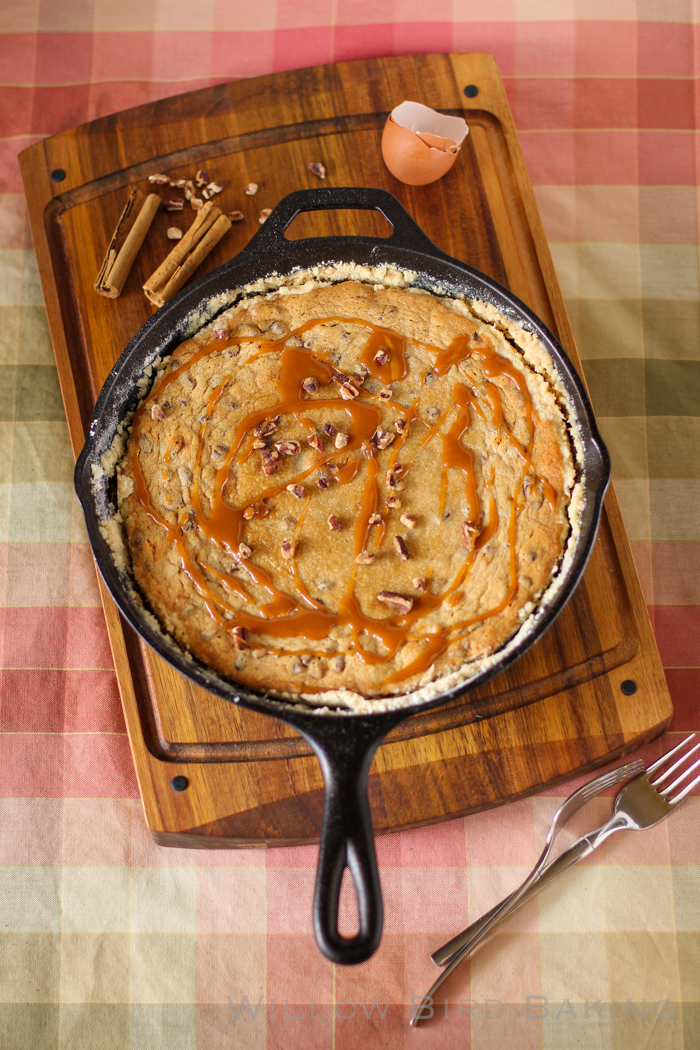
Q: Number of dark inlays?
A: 4